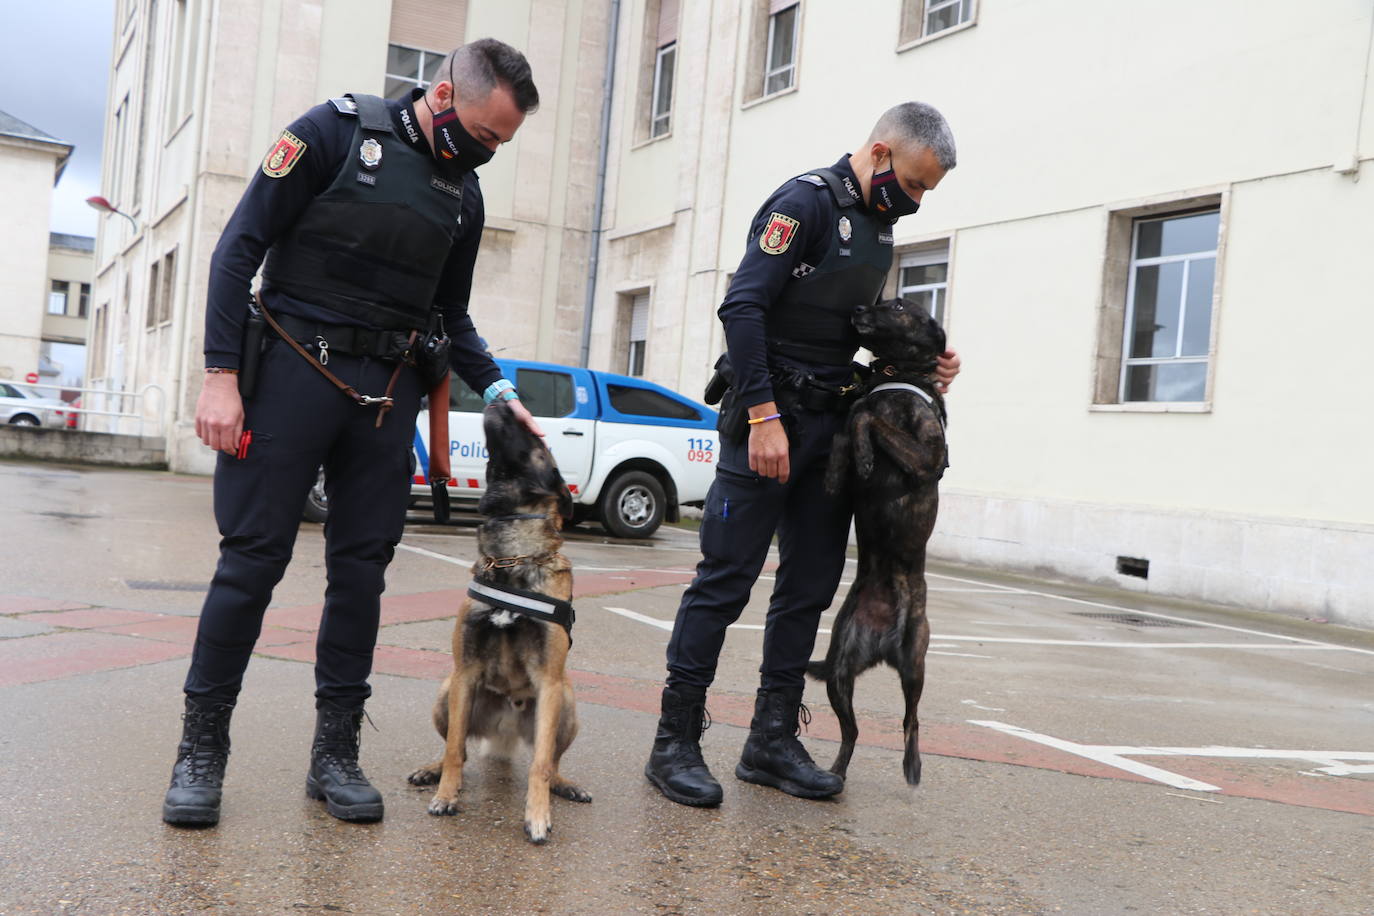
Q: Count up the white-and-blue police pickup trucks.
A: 1